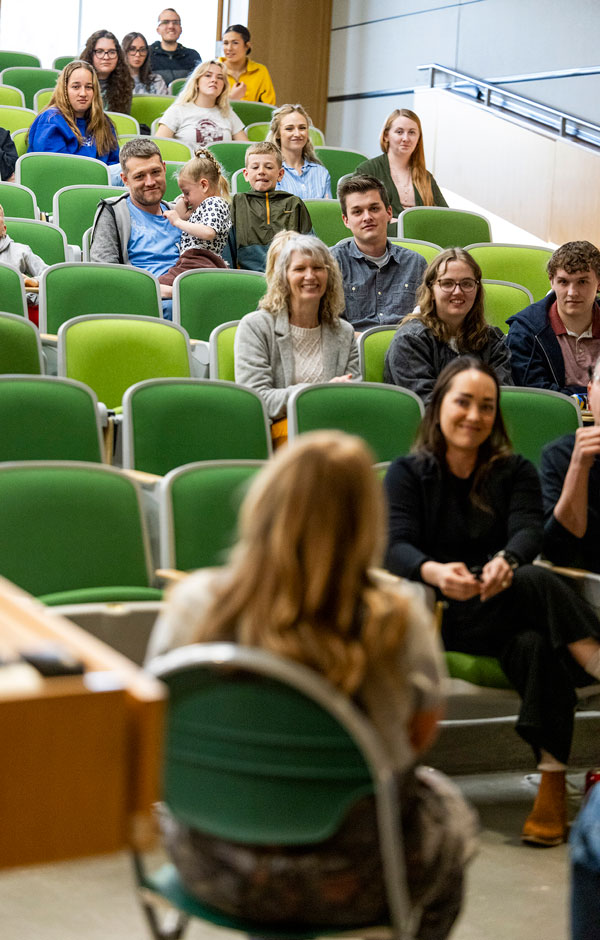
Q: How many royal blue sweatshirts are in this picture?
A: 1